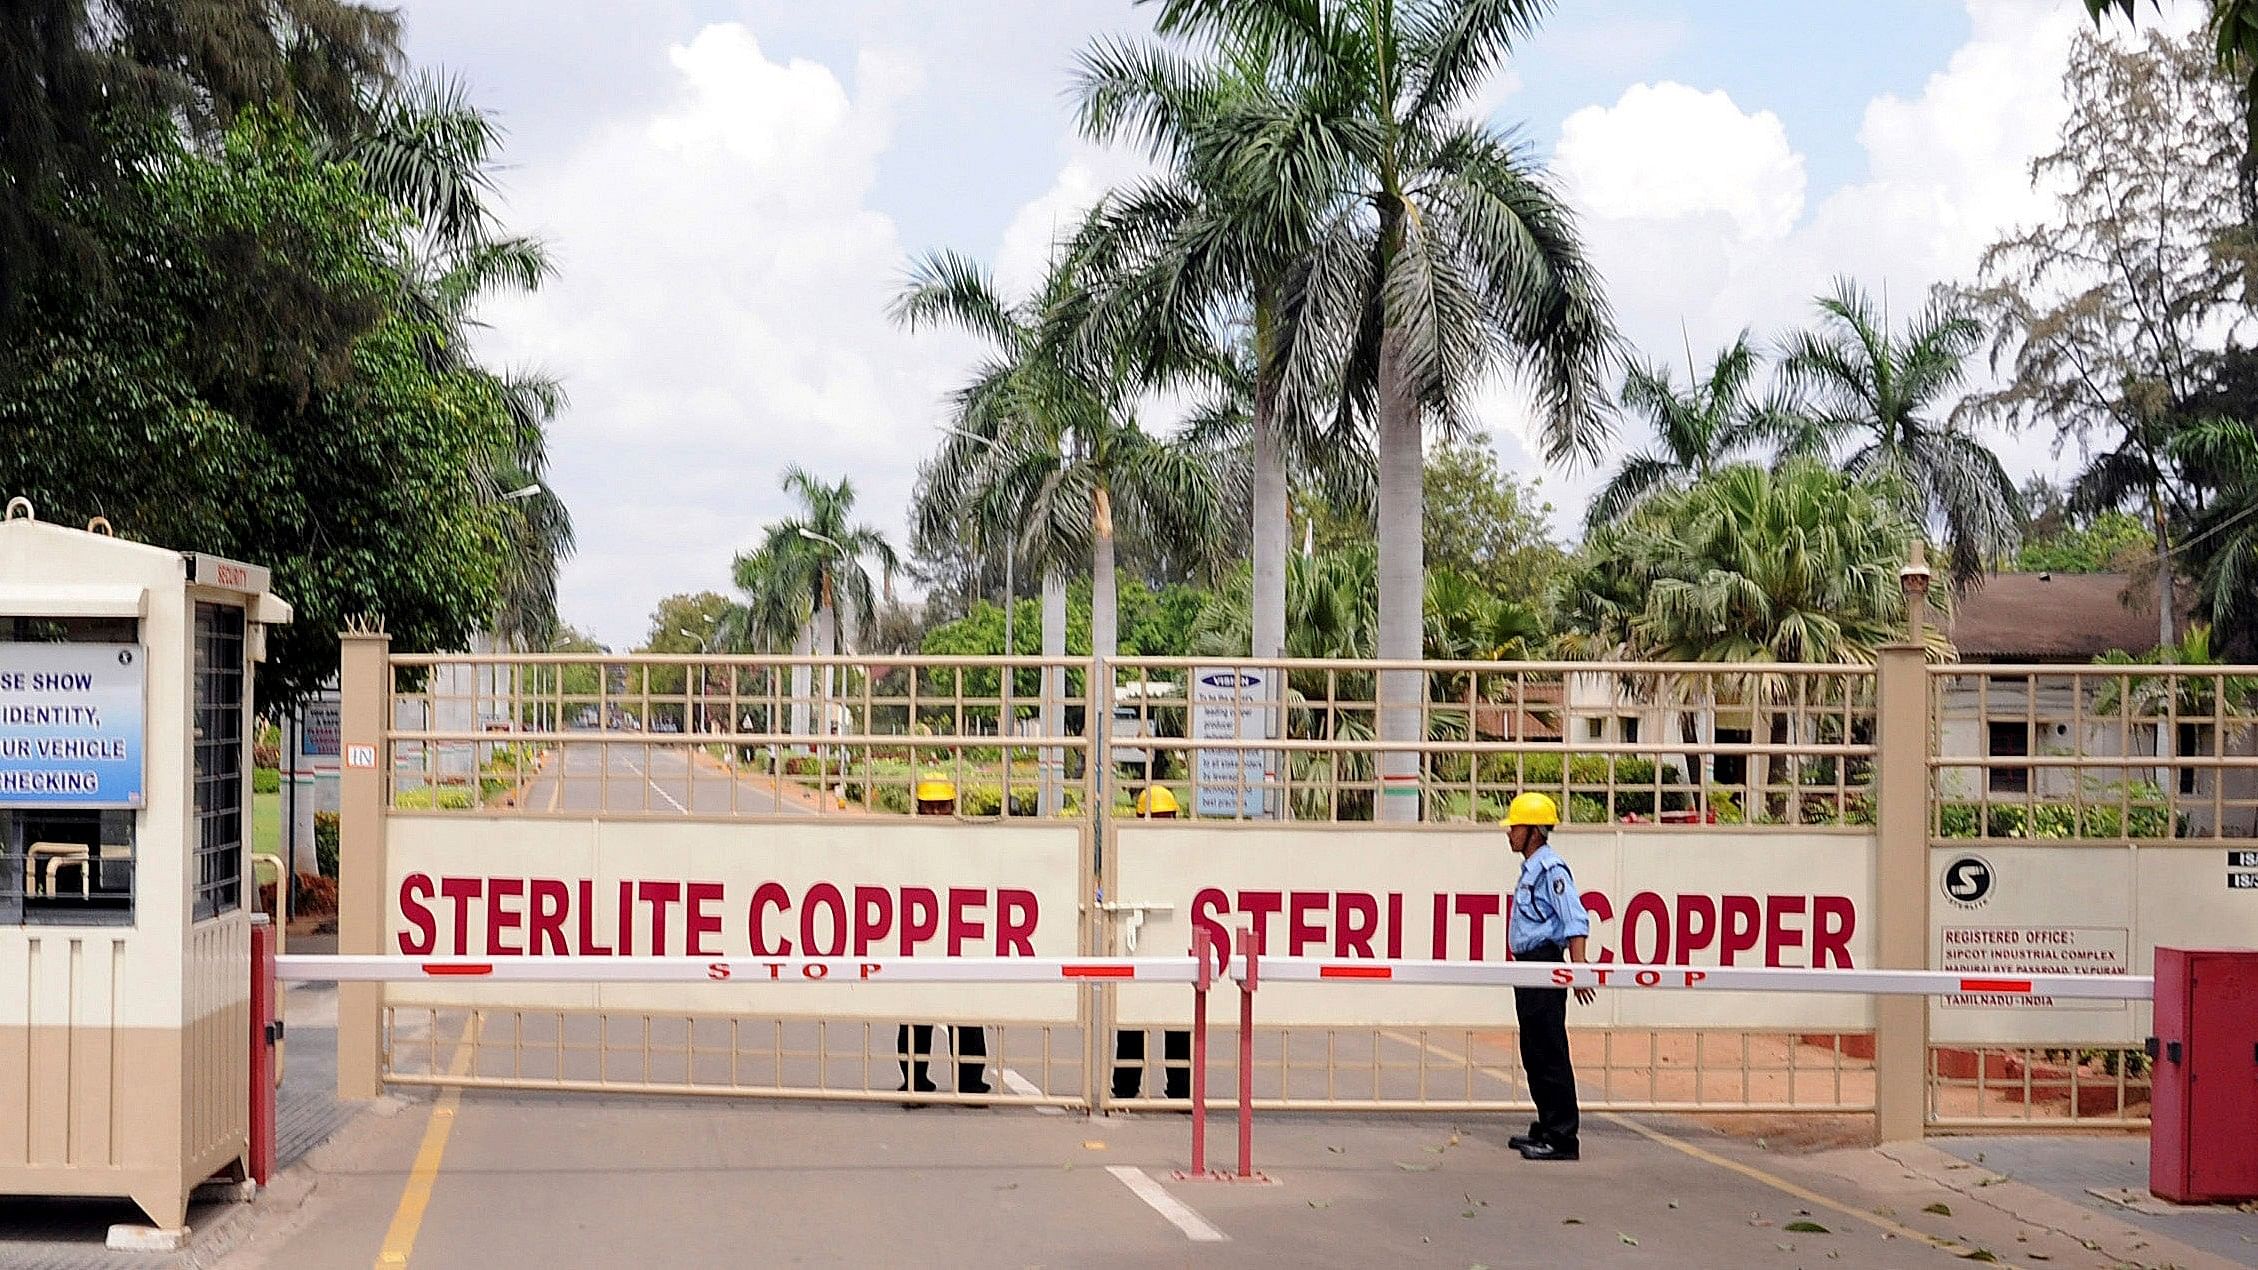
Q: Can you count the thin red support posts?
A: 2